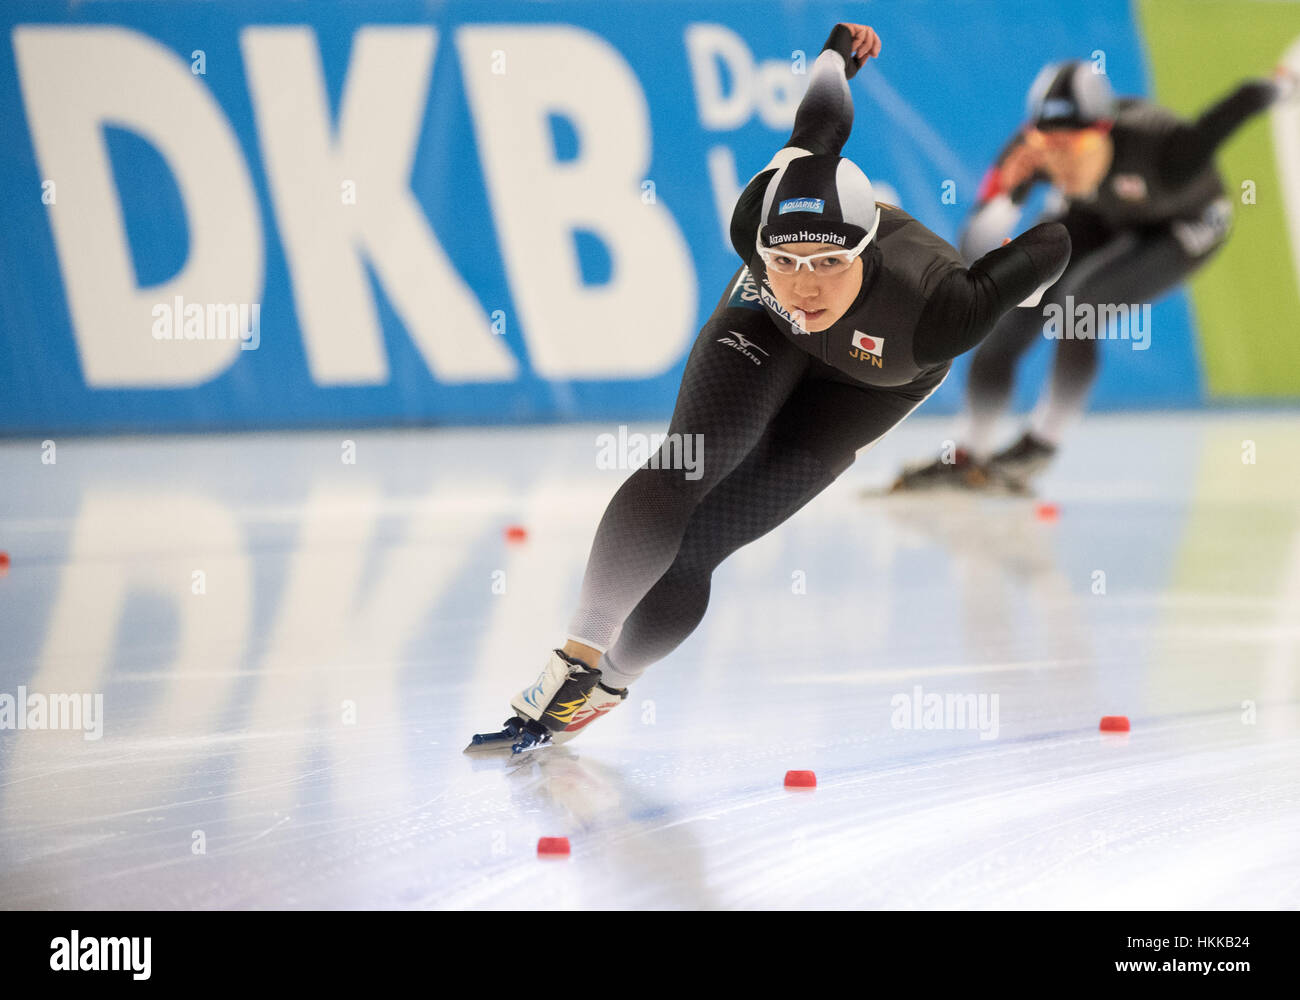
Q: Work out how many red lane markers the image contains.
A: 6